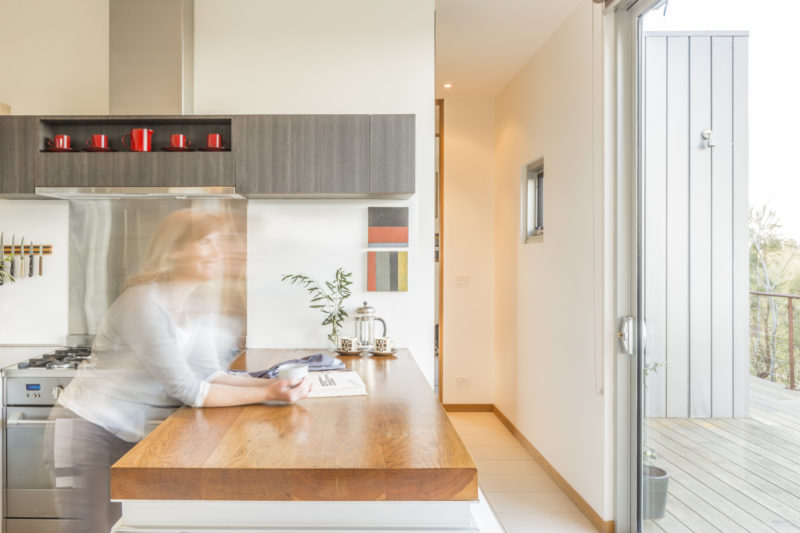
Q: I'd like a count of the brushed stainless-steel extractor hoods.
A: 1